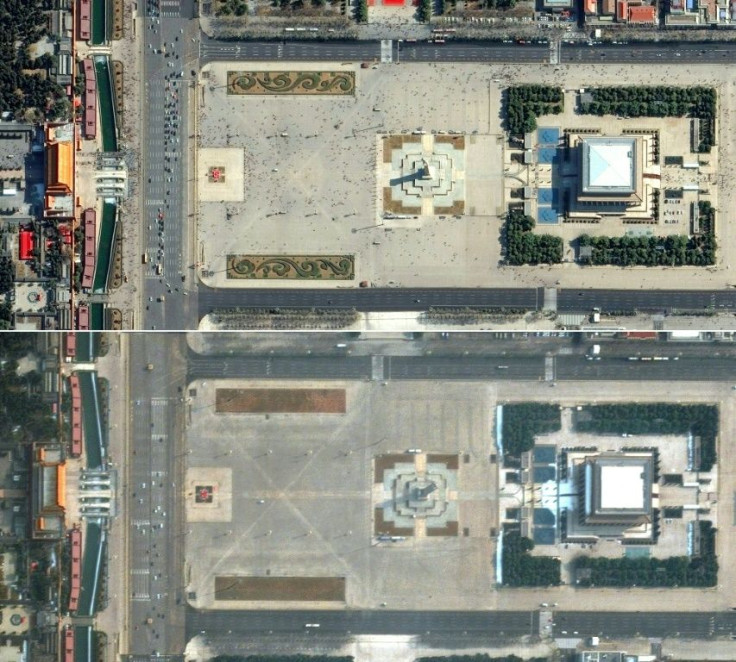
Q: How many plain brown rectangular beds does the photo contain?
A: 2